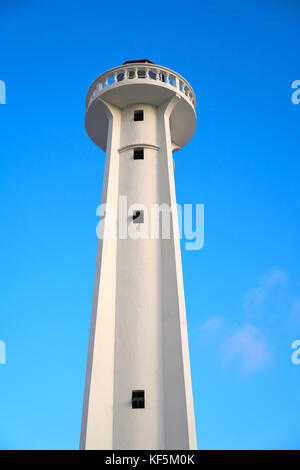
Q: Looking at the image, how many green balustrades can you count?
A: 0